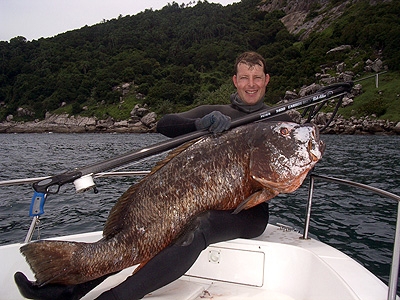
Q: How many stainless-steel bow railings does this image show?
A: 2